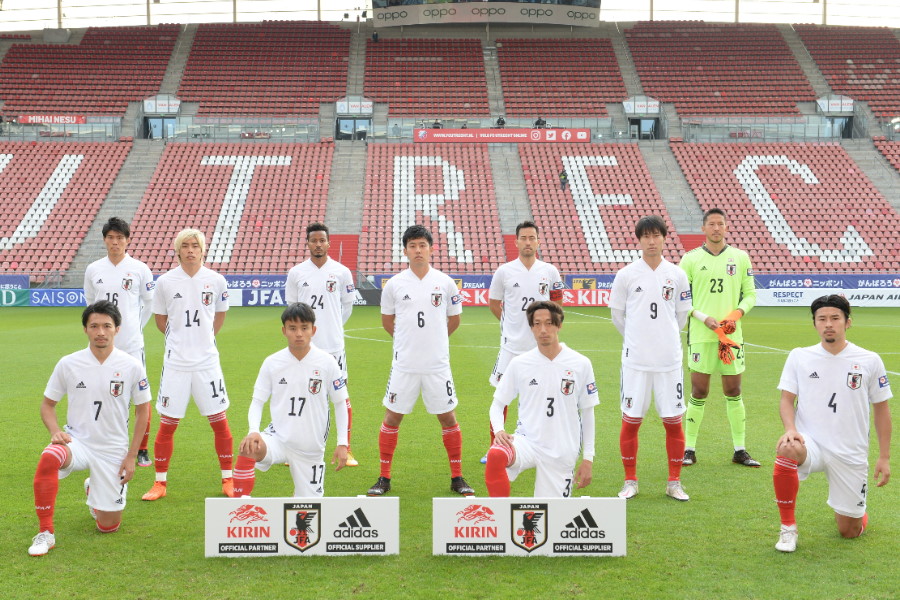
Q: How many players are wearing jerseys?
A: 11